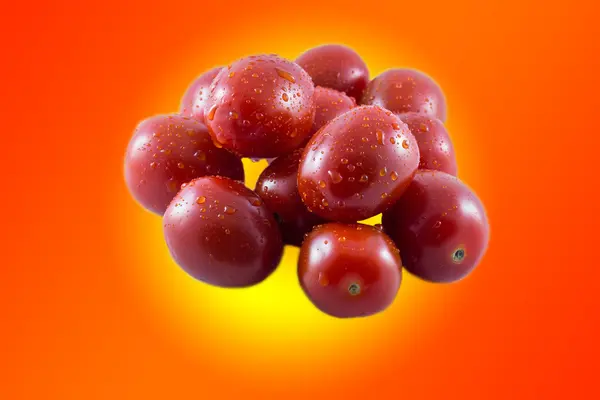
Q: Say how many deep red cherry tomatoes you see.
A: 12